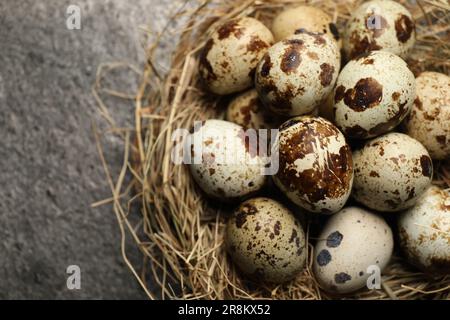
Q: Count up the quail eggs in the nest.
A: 13